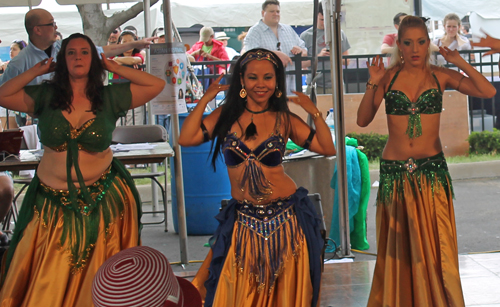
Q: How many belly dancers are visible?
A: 3